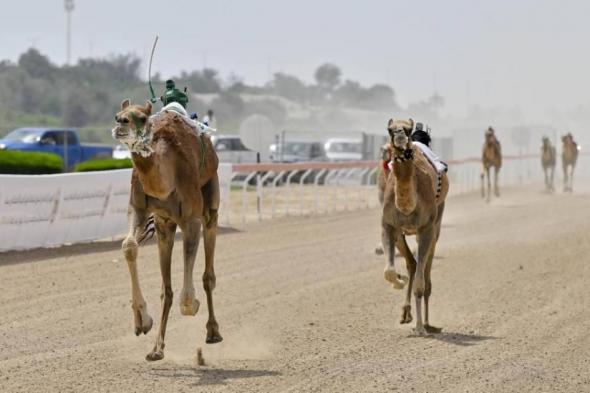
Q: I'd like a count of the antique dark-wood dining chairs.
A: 0